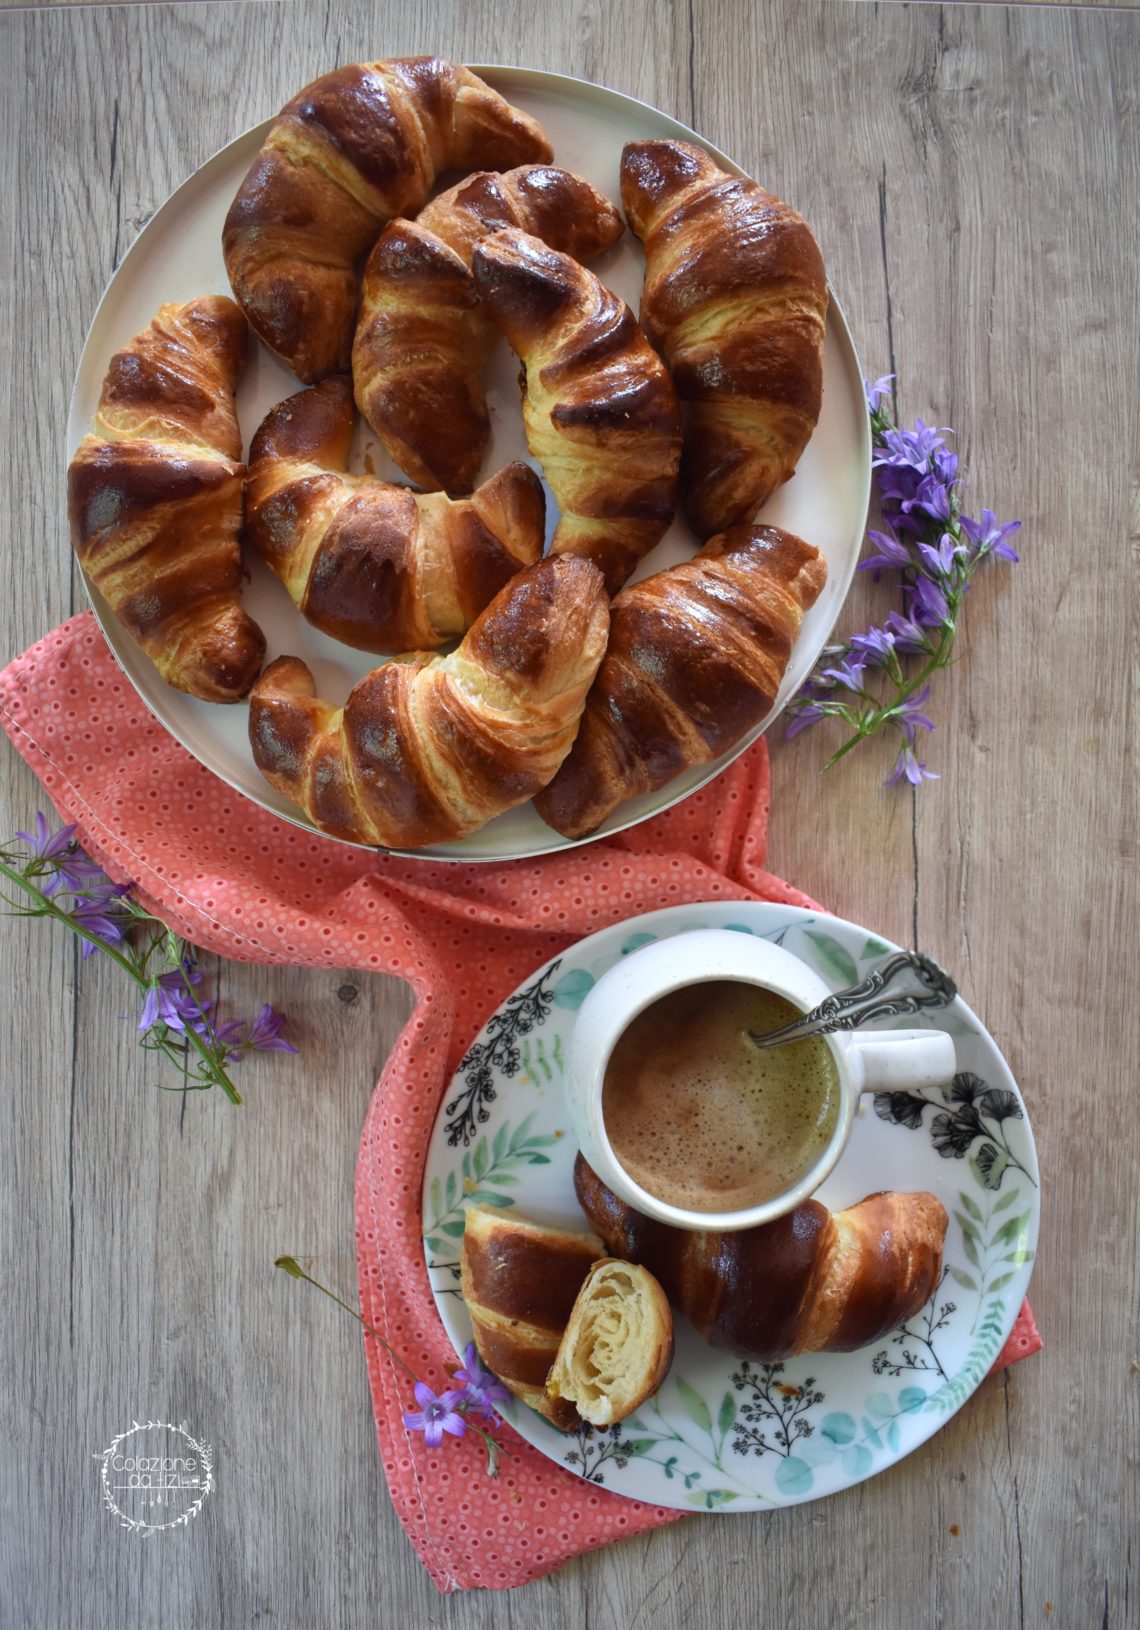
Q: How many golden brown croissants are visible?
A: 10